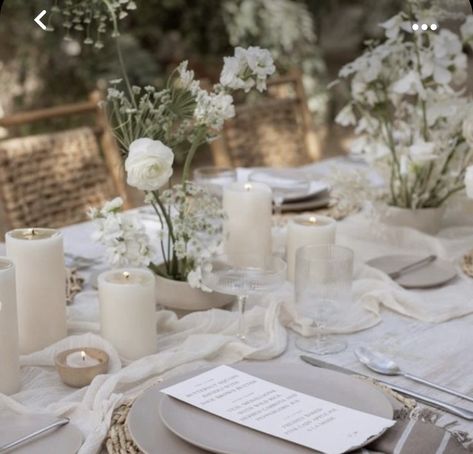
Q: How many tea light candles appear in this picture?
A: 1